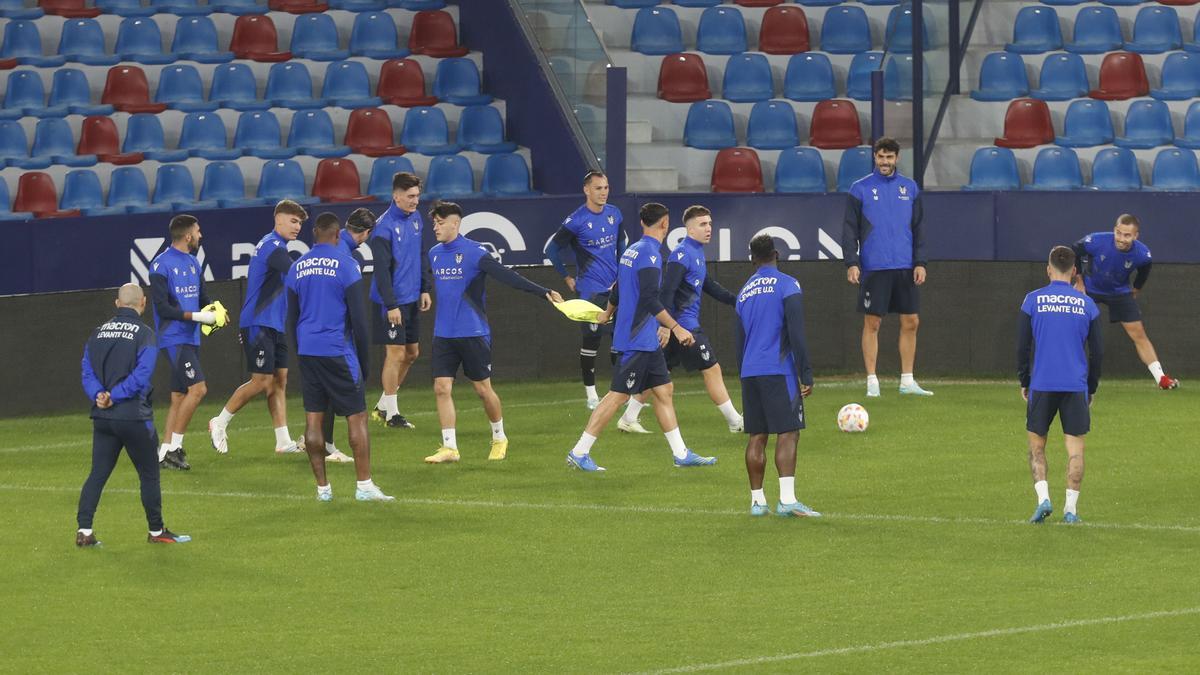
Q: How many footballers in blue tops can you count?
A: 13